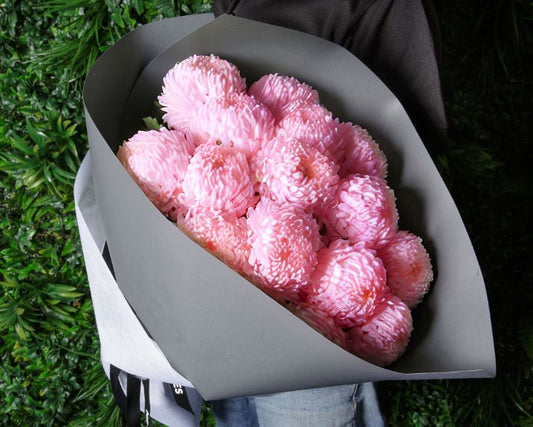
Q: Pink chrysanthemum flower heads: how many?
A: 15